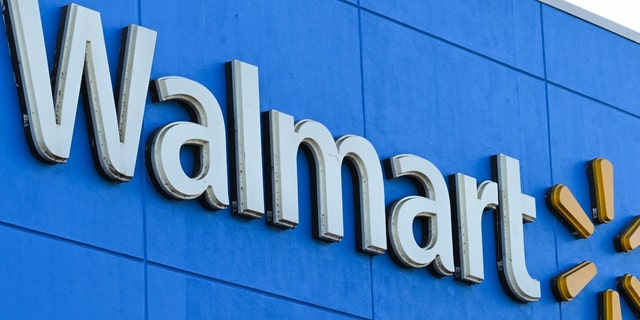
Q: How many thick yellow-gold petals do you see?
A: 6